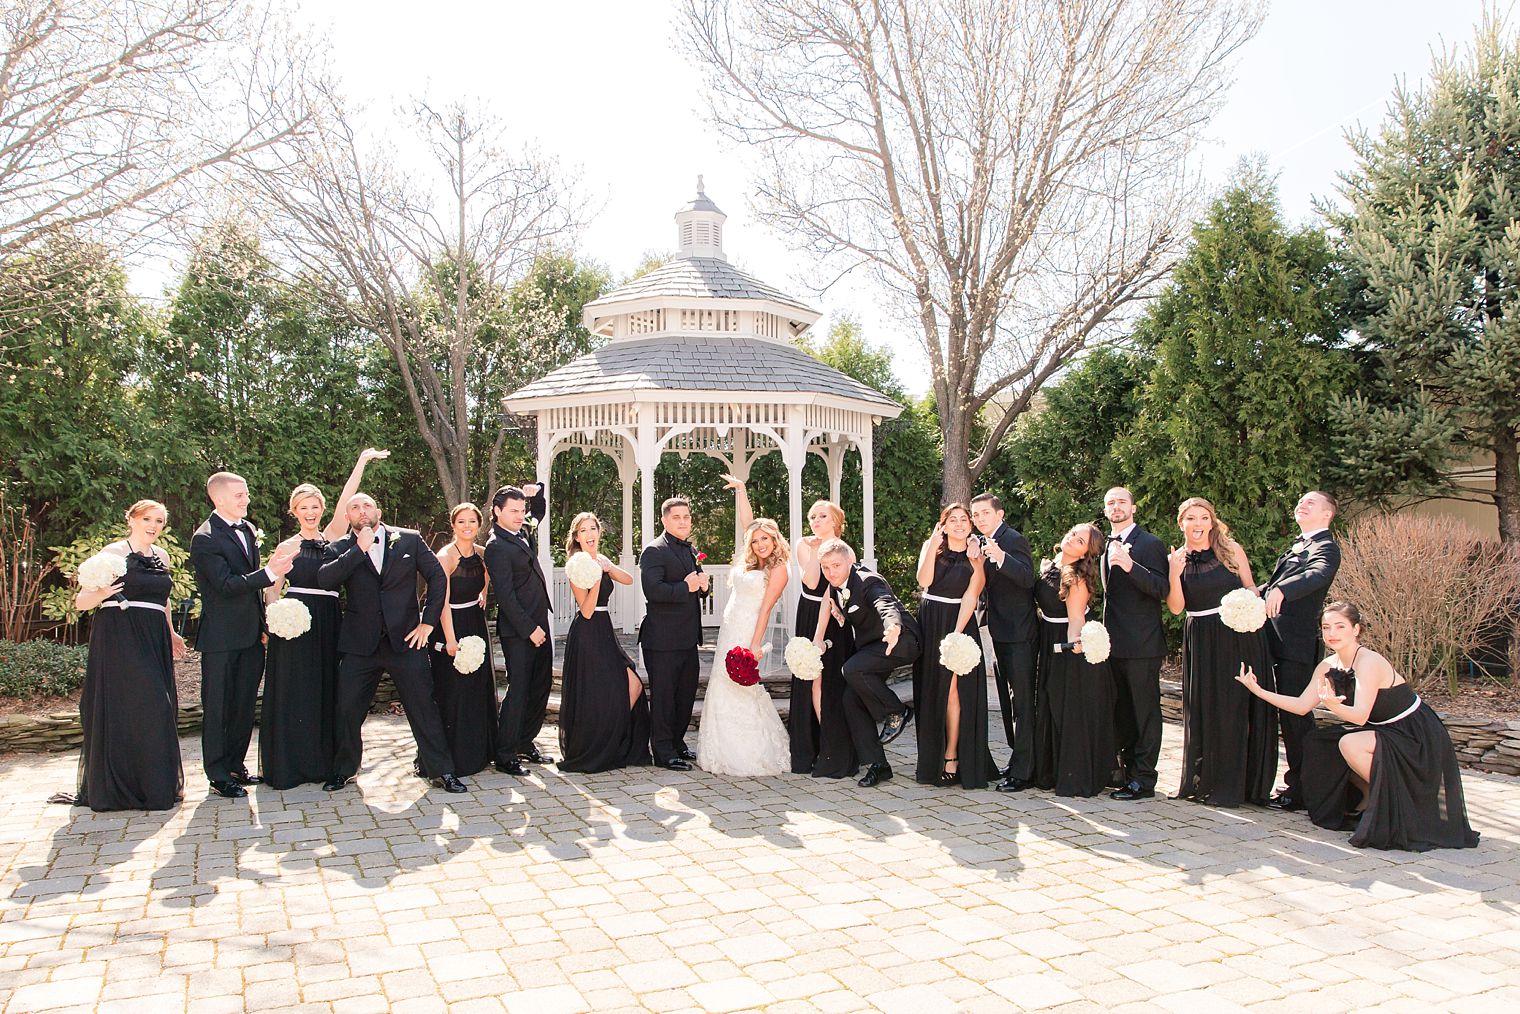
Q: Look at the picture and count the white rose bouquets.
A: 8